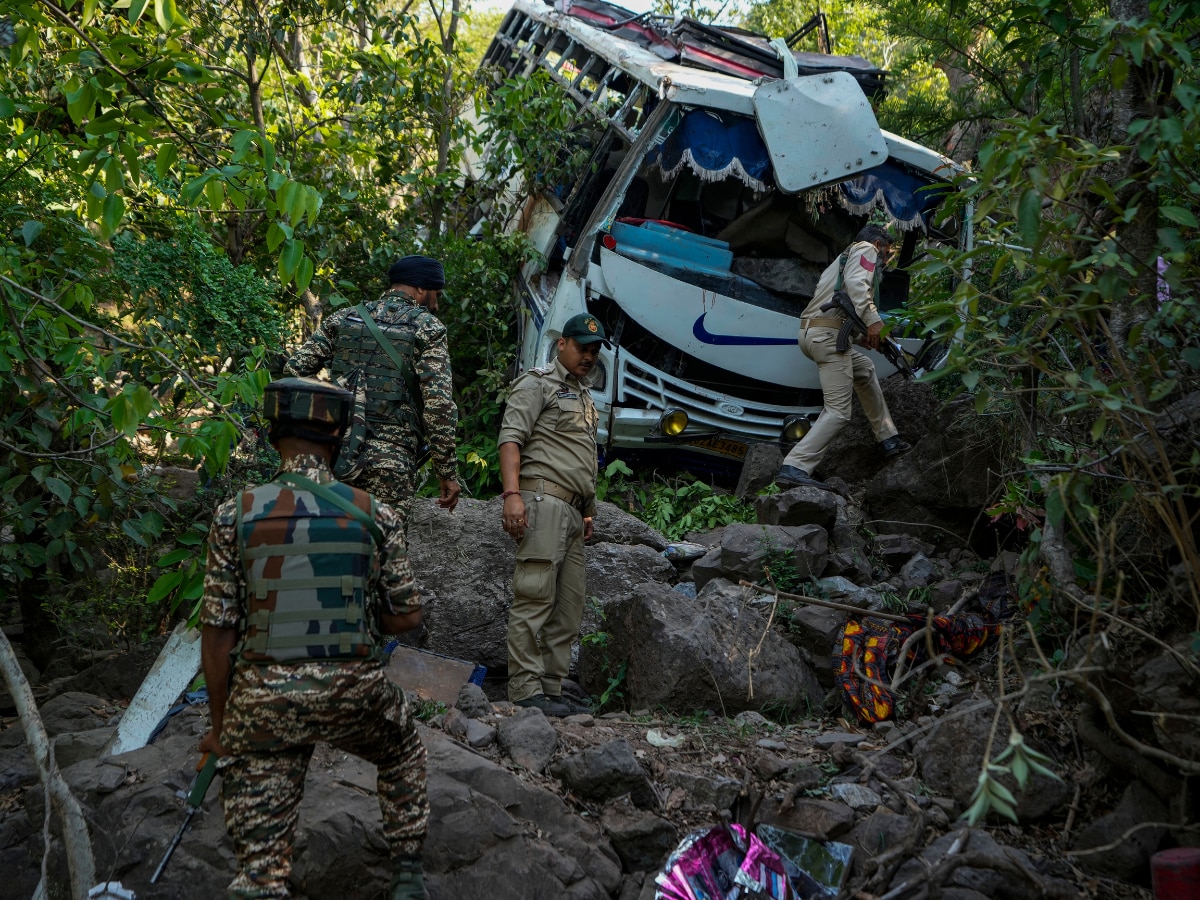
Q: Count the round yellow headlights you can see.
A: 2